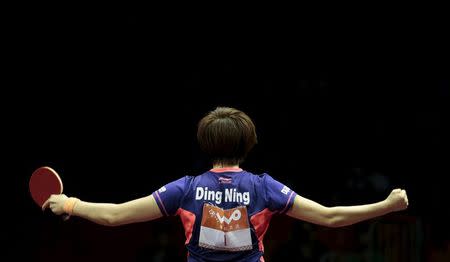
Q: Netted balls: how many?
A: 0